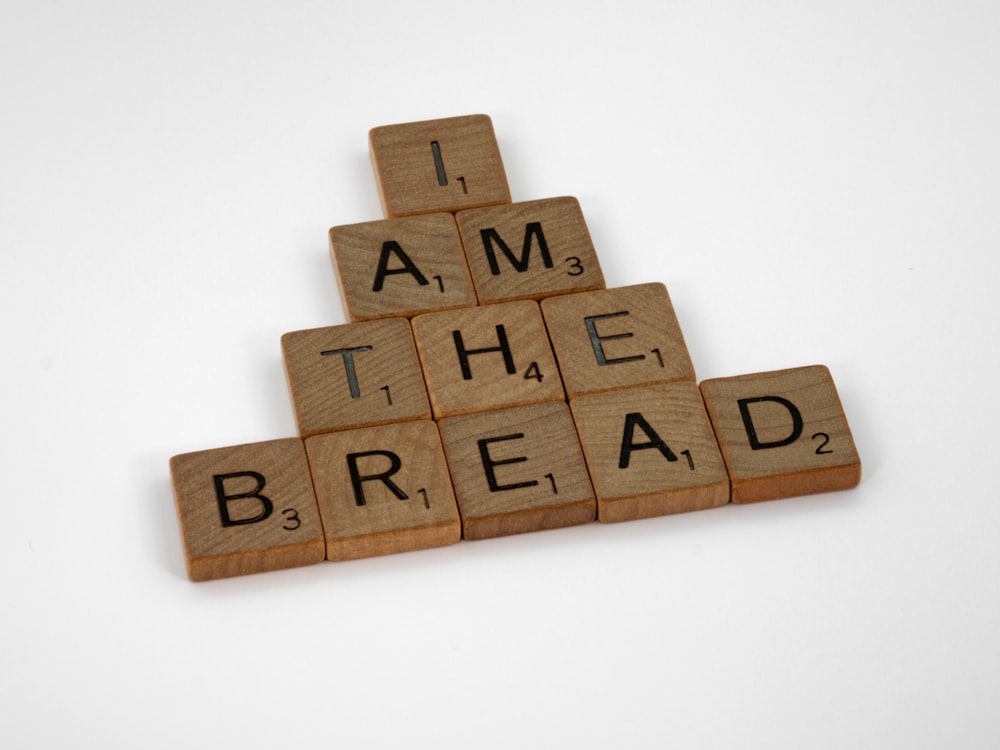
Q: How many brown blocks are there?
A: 11